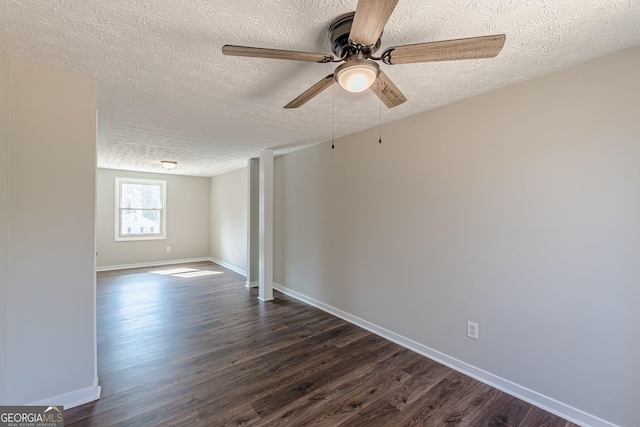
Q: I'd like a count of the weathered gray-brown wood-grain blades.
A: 5